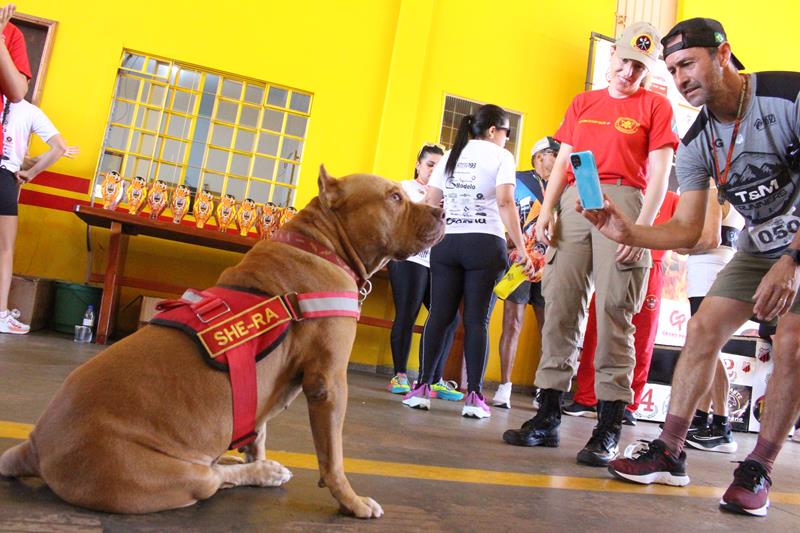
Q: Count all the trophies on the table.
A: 9